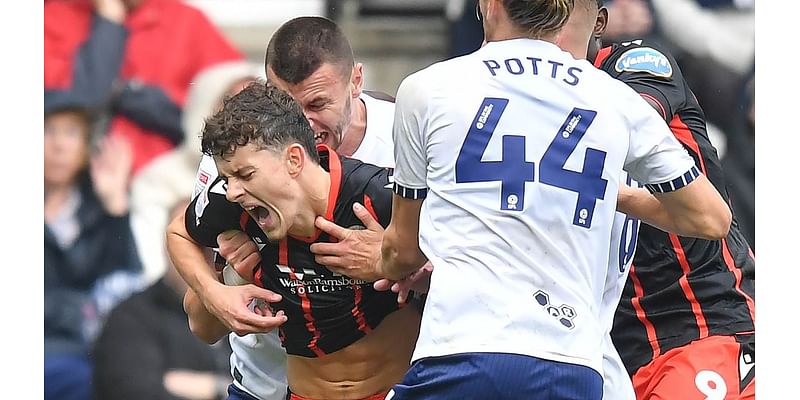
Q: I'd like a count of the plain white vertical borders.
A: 2